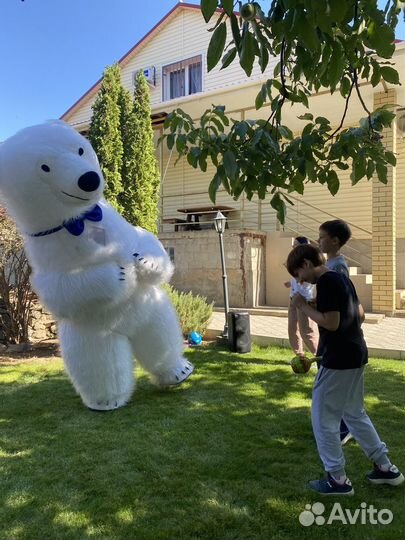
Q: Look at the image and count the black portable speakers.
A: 1